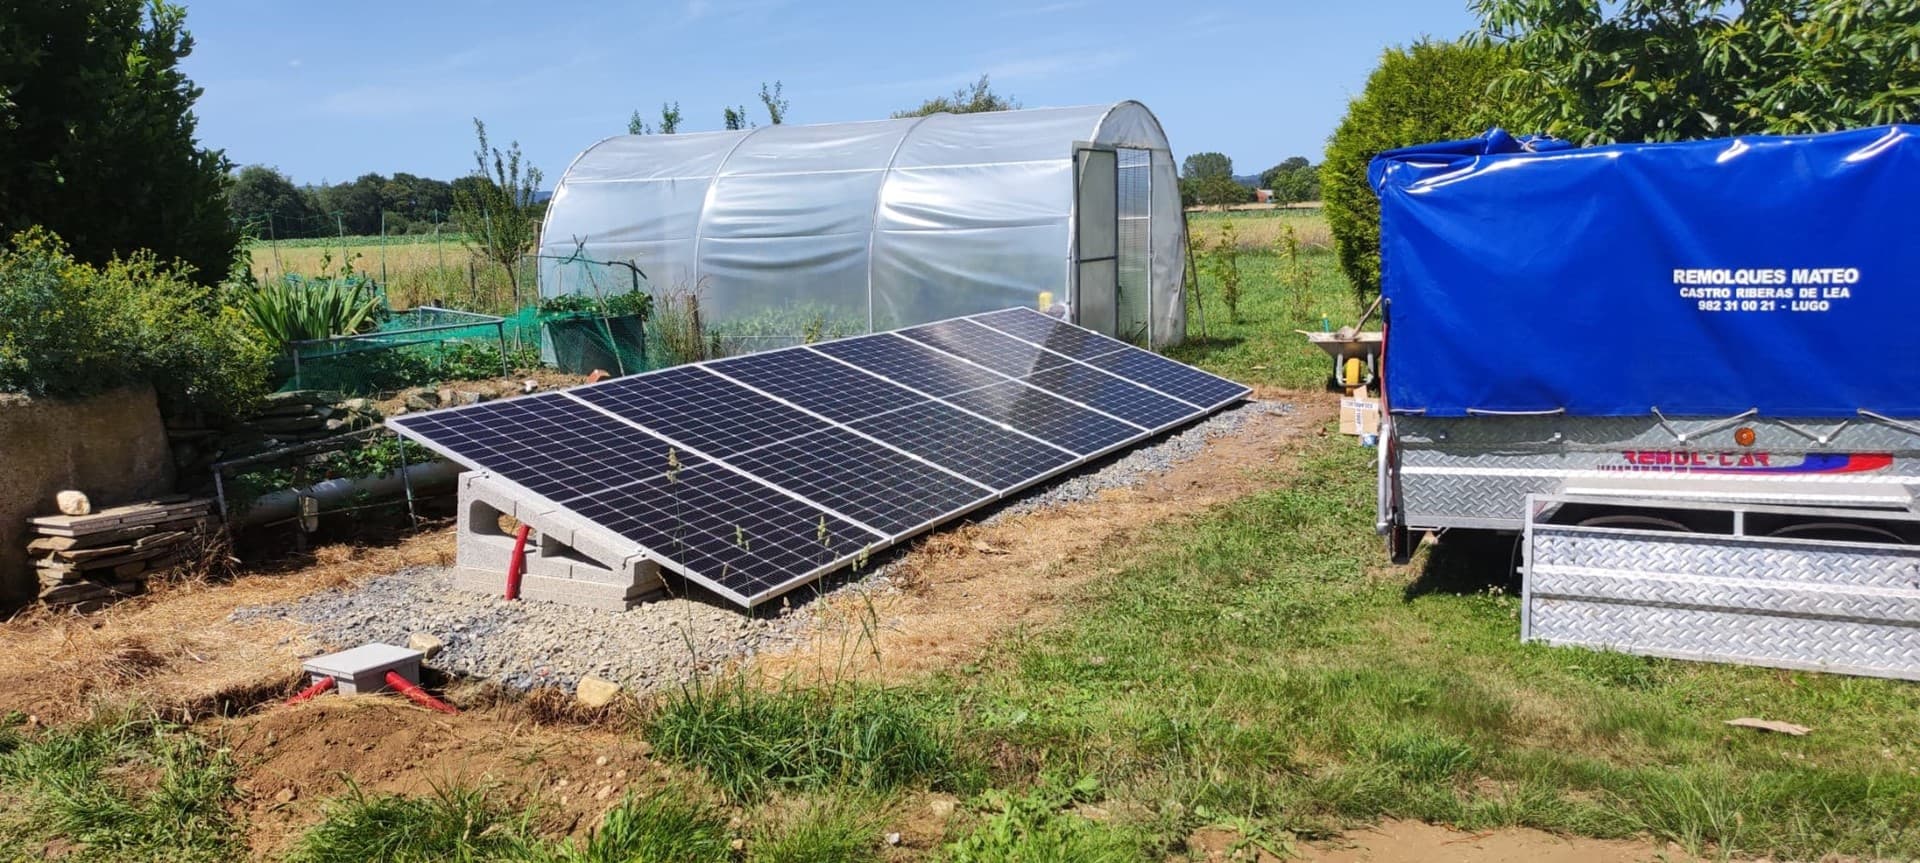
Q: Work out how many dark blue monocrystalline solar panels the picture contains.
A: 6